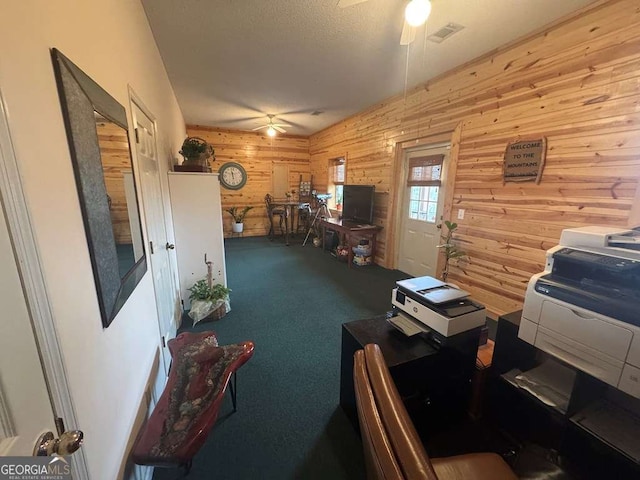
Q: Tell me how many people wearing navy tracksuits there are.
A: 0